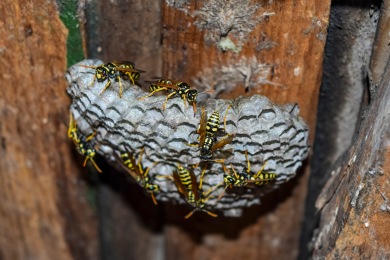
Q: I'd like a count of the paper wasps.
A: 7